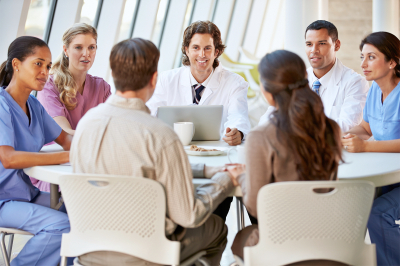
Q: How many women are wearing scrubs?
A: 3